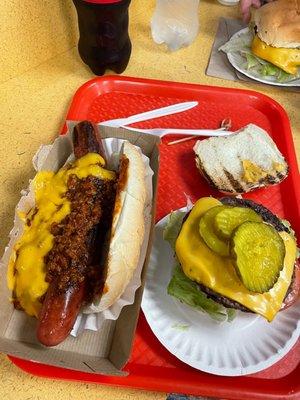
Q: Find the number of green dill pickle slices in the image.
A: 3